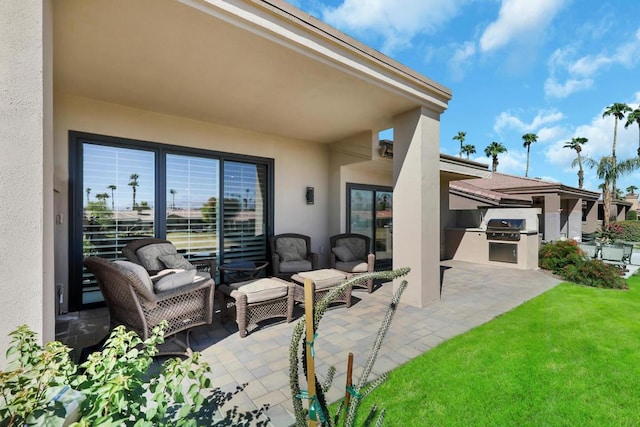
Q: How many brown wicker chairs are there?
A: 4